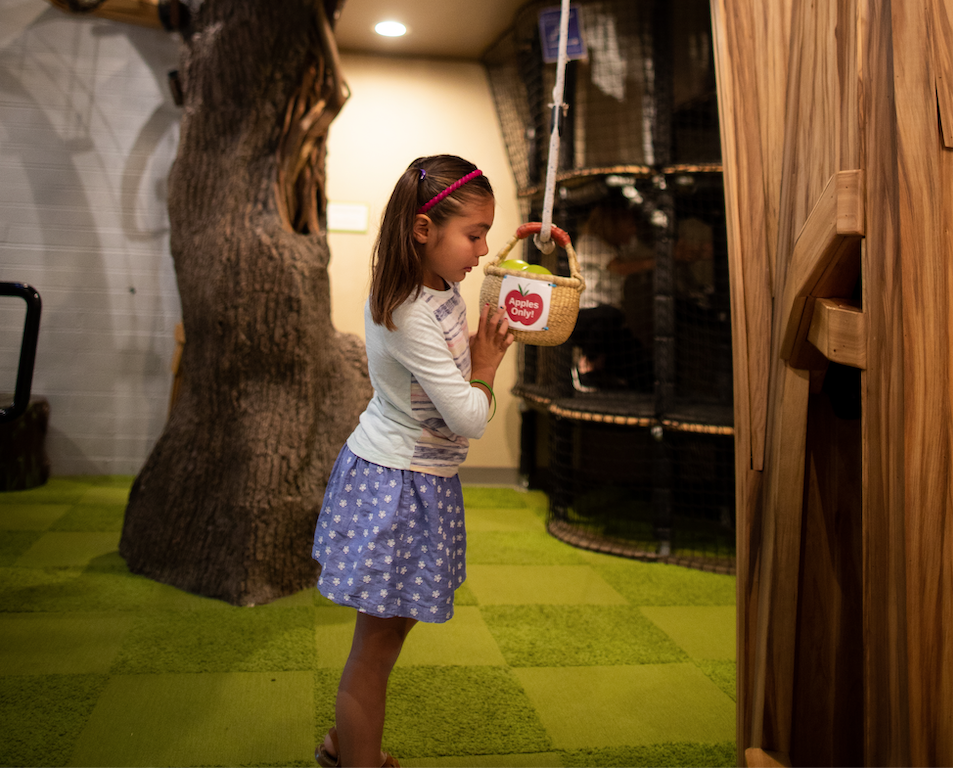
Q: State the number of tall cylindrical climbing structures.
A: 1